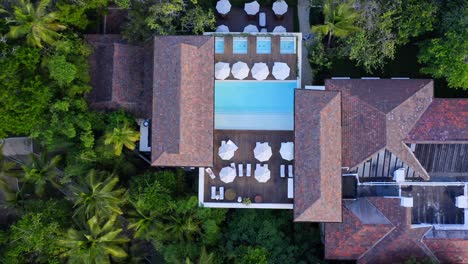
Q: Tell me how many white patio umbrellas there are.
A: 15